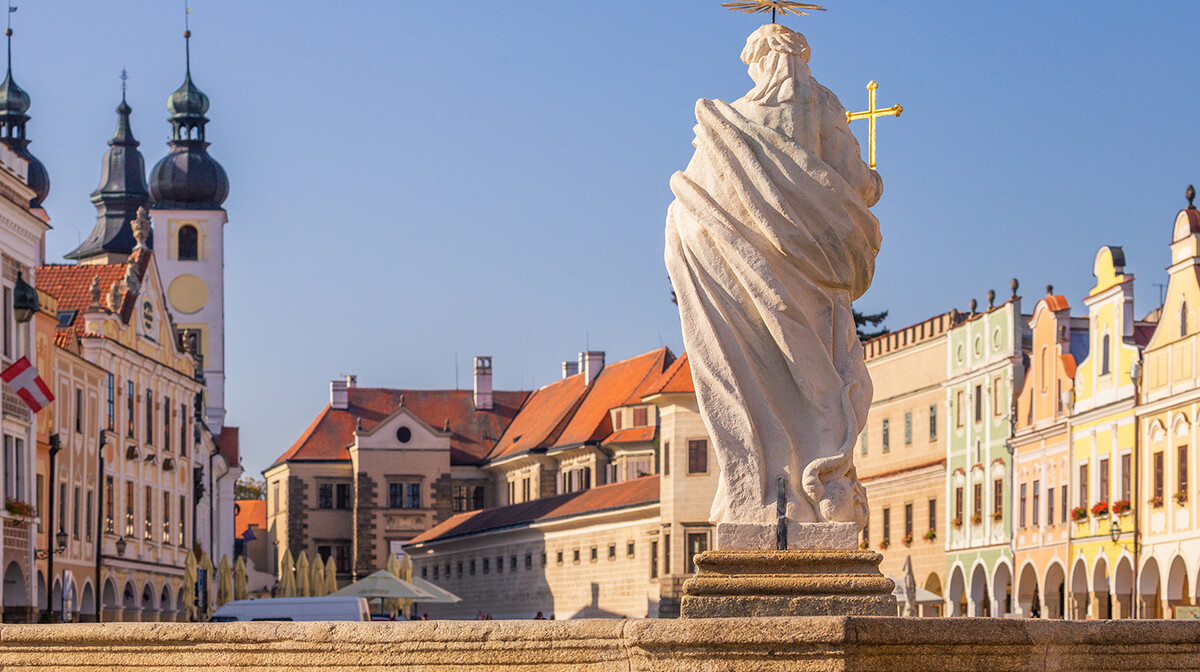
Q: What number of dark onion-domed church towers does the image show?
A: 3